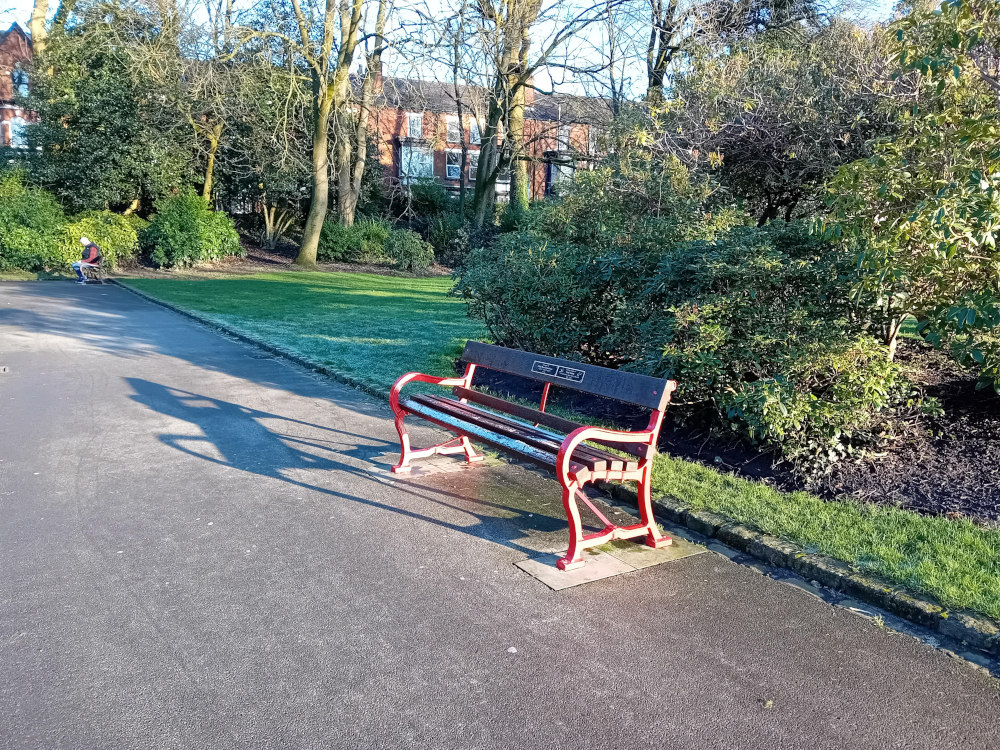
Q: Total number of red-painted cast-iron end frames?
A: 2